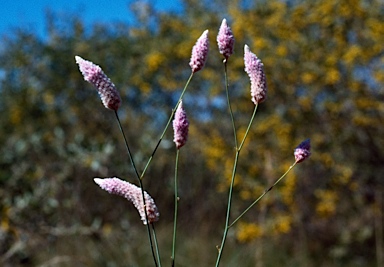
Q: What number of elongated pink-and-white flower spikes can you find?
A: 7